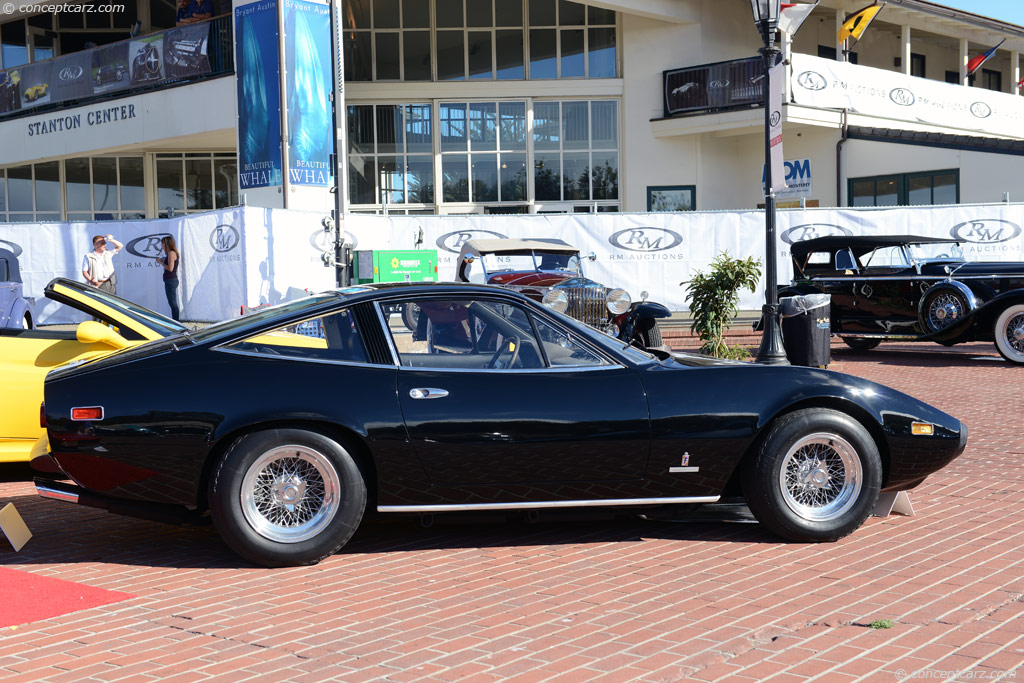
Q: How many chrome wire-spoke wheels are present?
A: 4